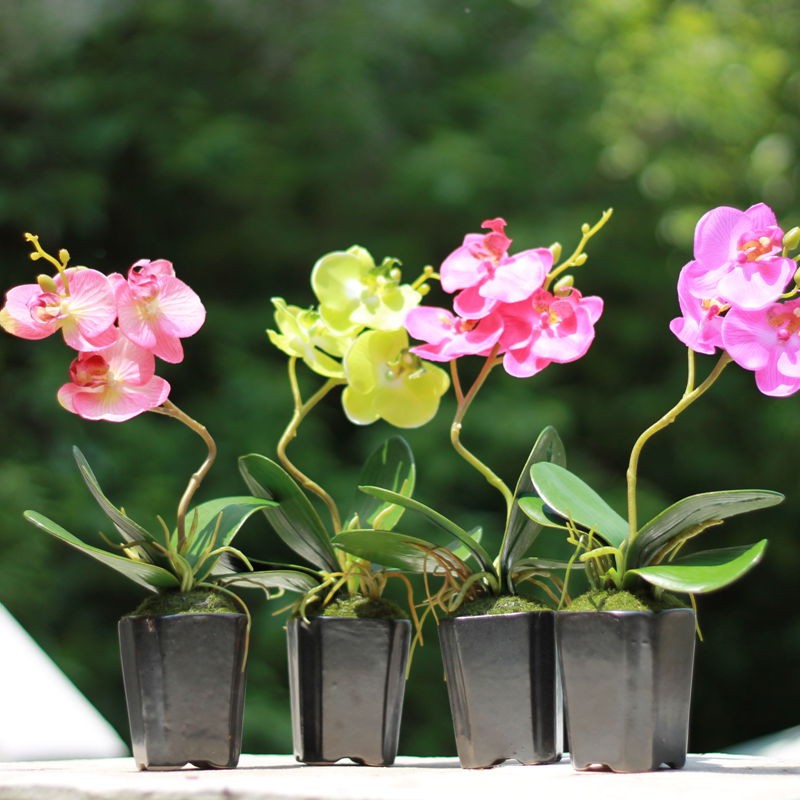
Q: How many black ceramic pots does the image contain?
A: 4